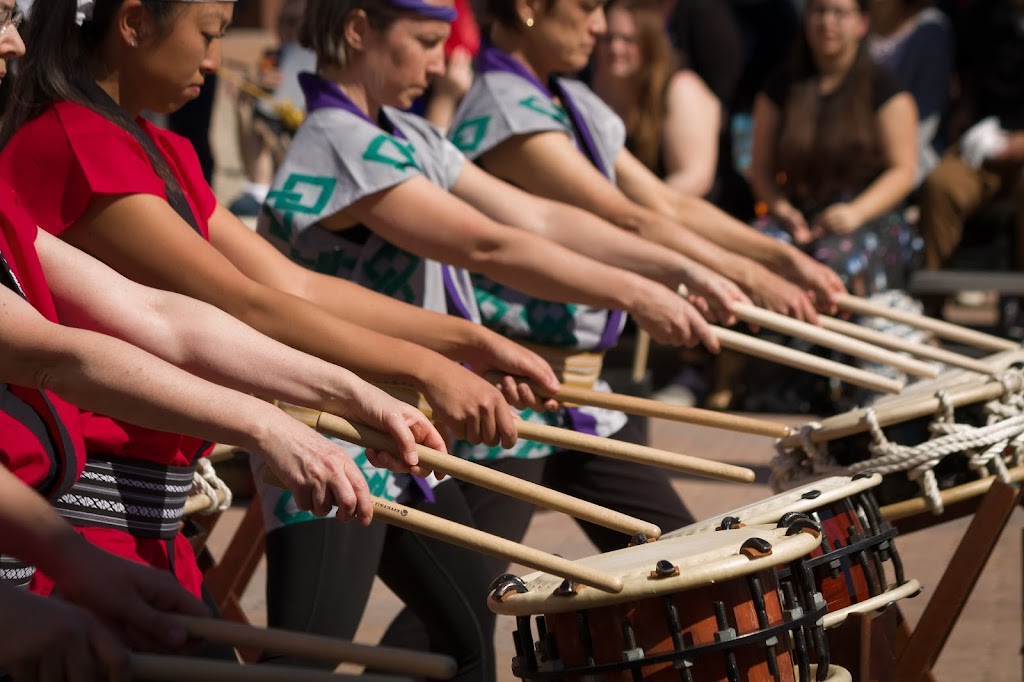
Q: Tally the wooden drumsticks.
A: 10